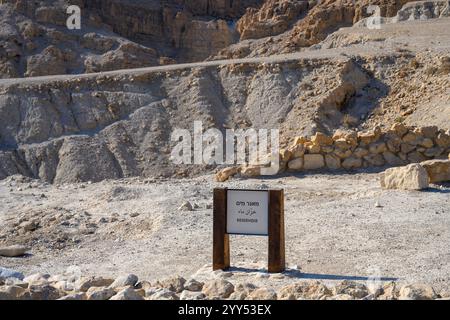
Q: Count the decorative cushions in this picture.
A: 0